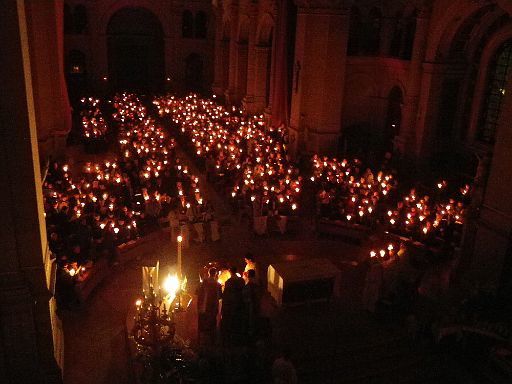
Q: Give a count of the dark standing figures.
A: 3